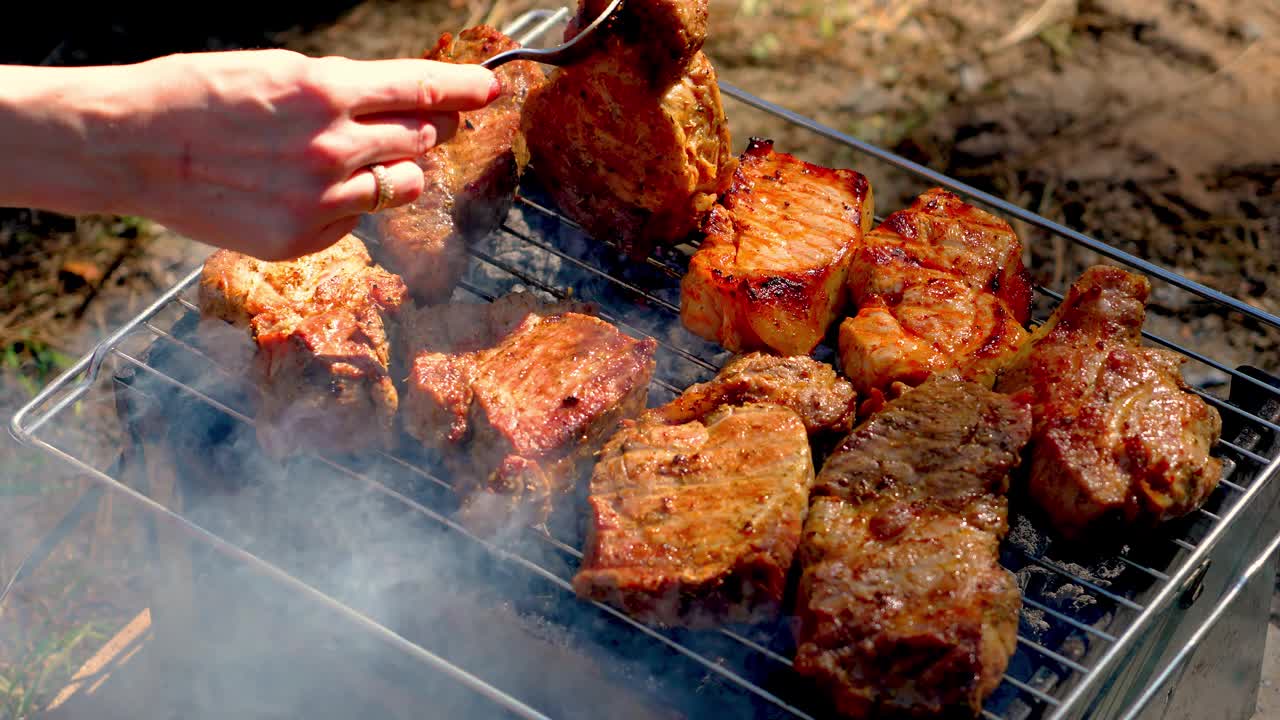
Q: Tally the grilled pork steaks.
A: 9